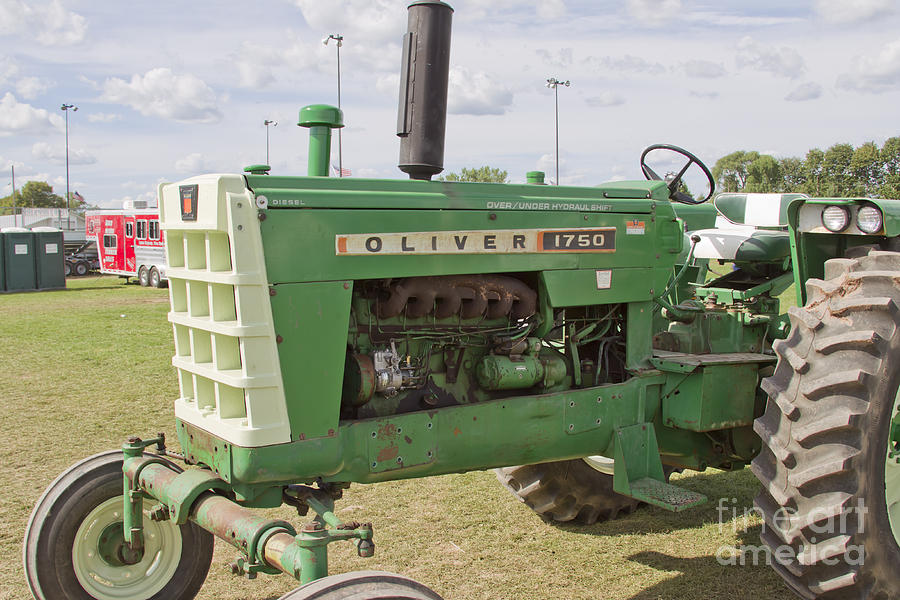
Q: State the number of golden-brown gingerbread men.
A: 0